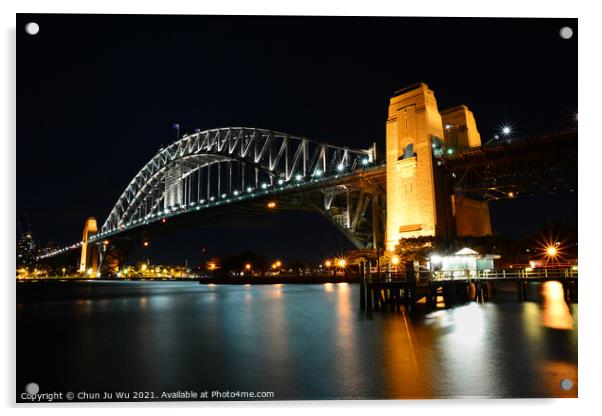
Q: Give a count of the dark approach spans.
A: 1